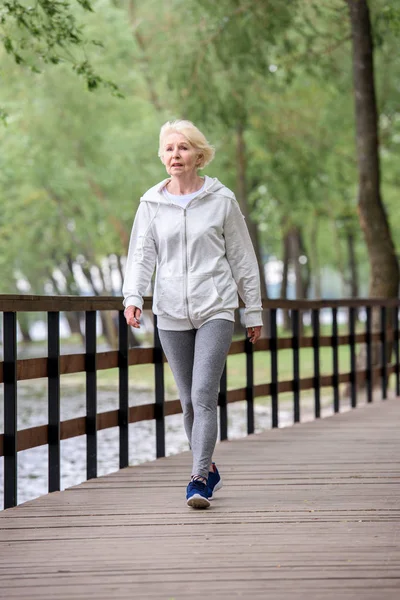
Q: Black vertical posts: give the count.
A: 15